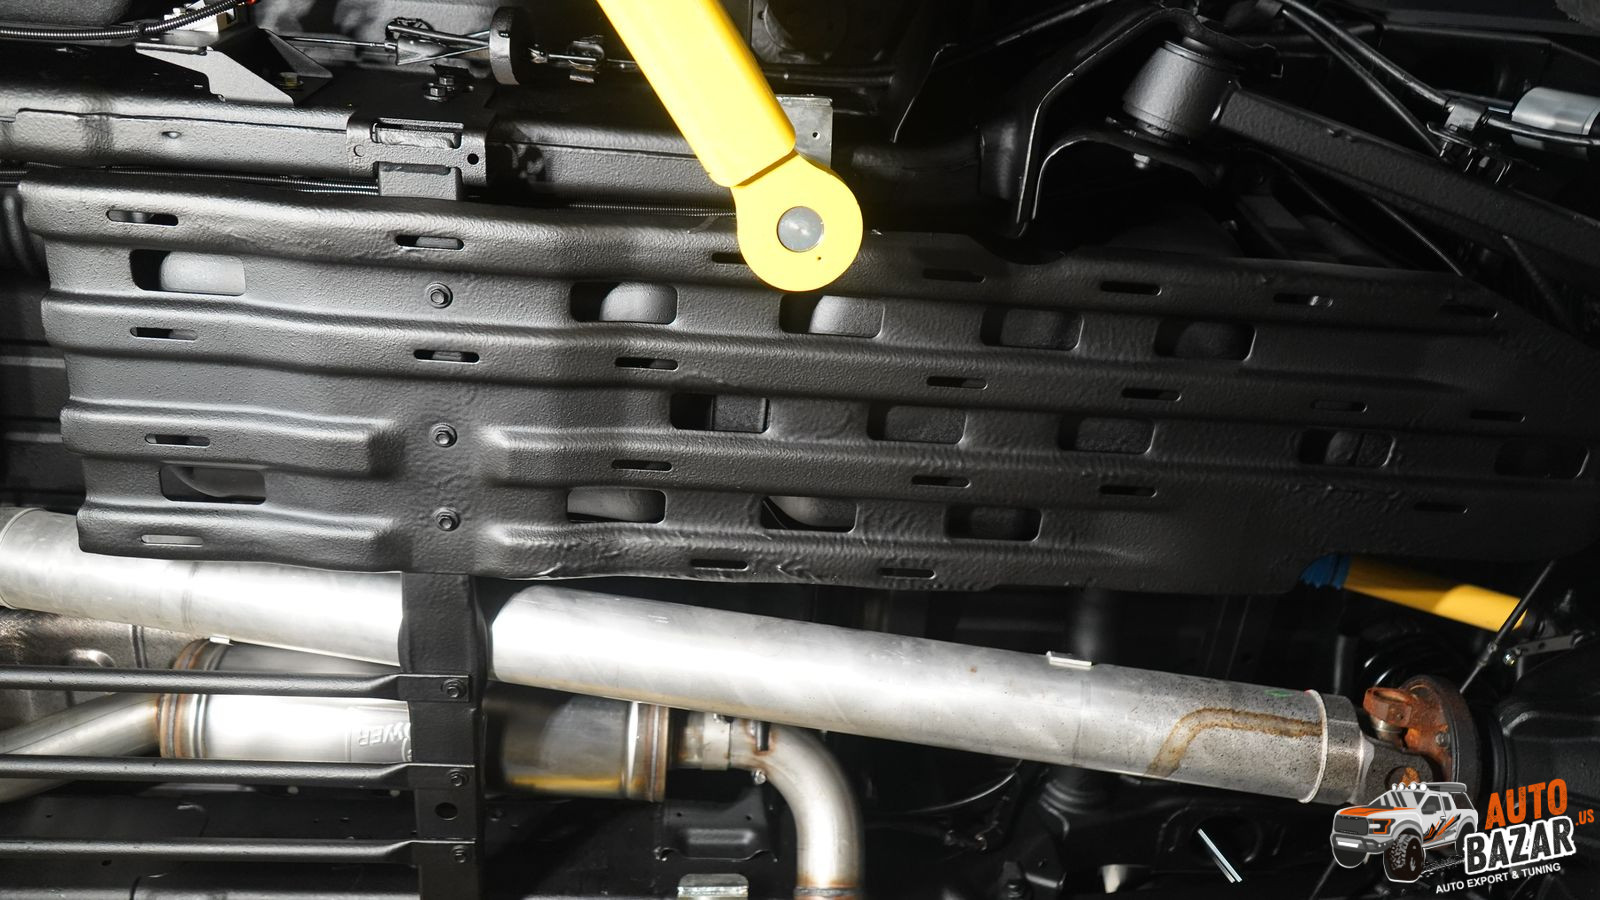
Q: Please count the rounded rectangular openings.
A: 14